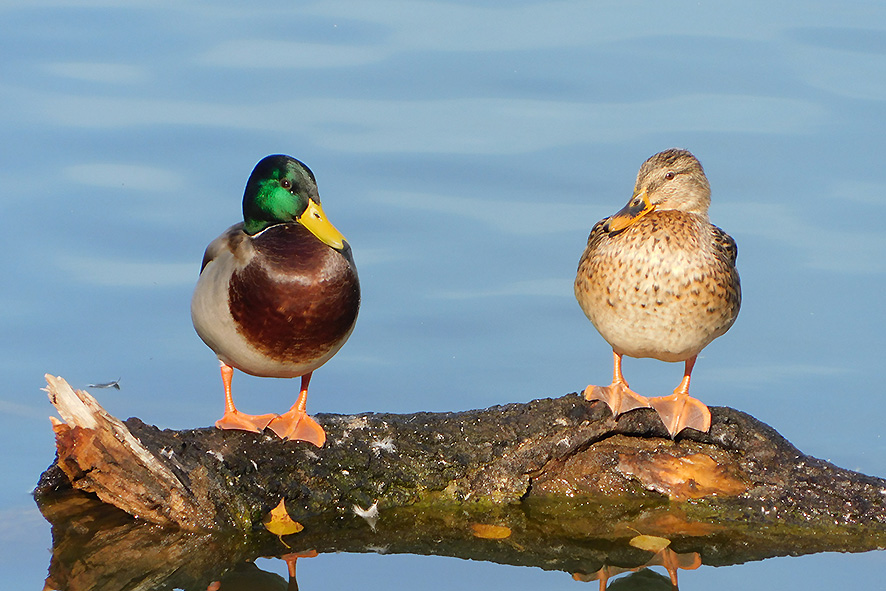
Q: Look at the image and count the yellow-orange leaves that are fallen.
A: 3